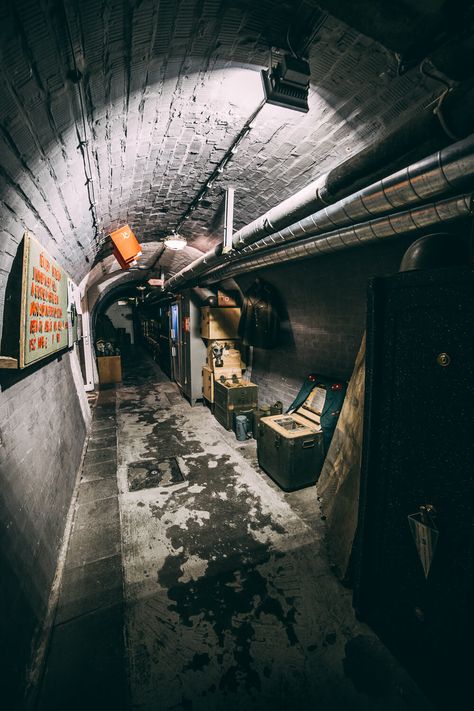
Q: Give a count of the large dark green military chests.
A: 2